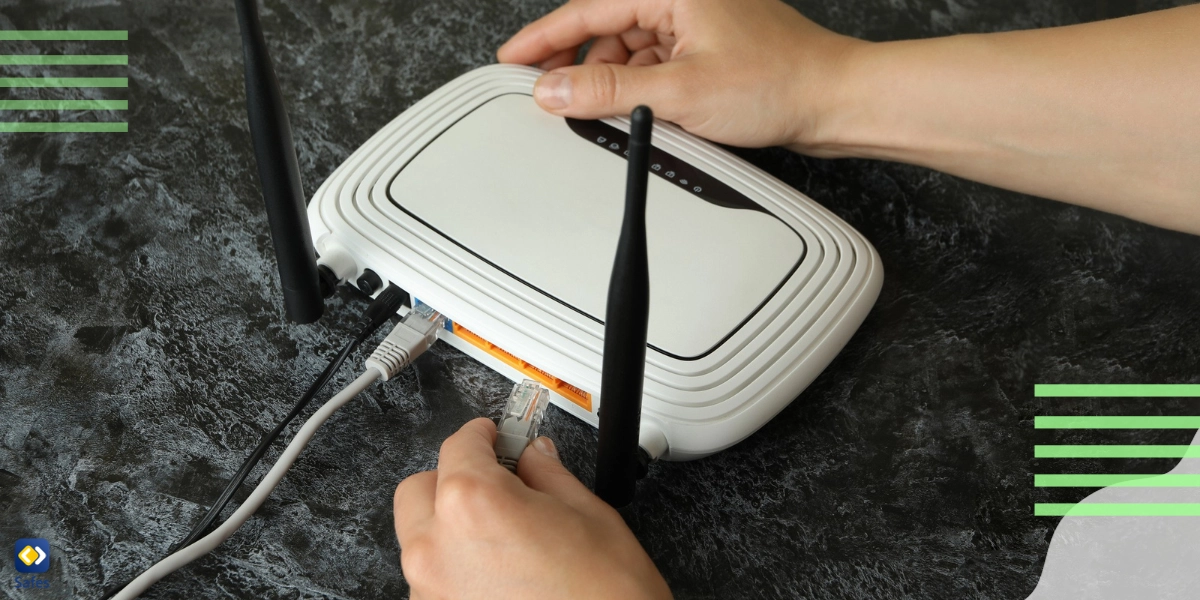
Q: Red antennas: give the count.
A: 0